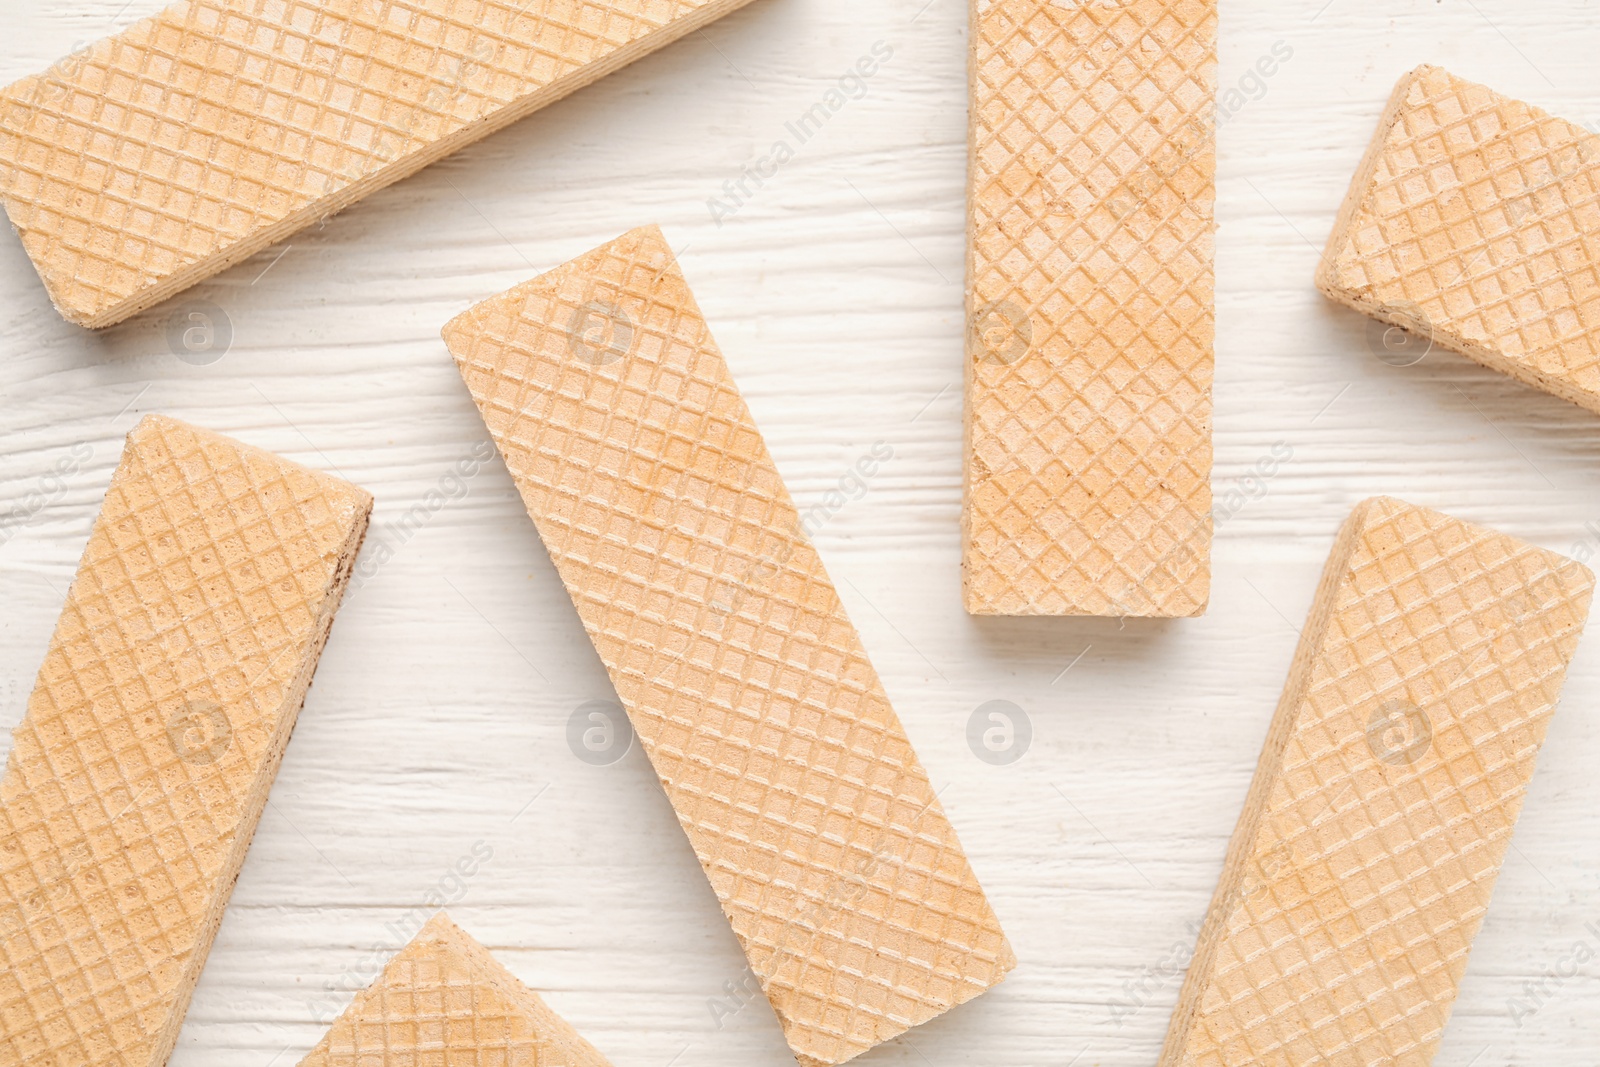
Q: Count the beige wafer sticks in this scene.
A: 7